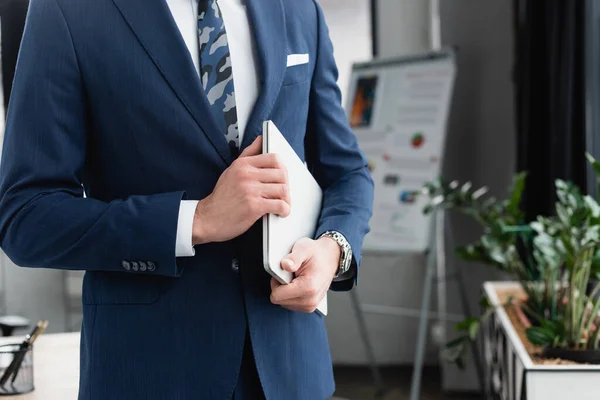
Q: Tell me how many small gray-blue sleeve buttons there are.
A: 4